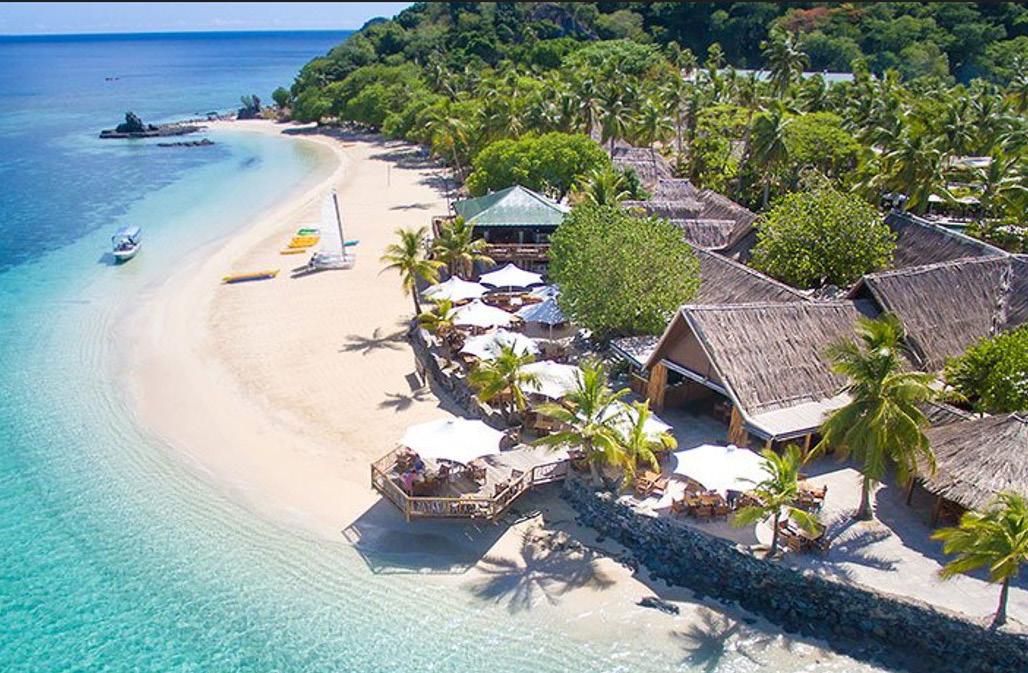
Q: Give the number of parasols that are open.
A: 10